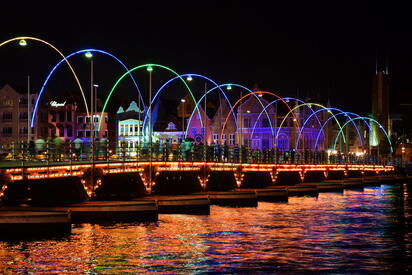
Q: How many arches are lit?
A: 11